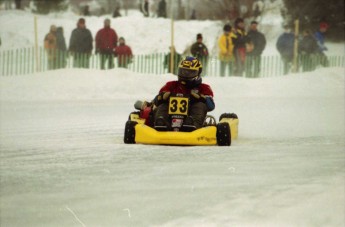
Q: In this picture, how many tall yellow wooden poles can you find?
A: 3